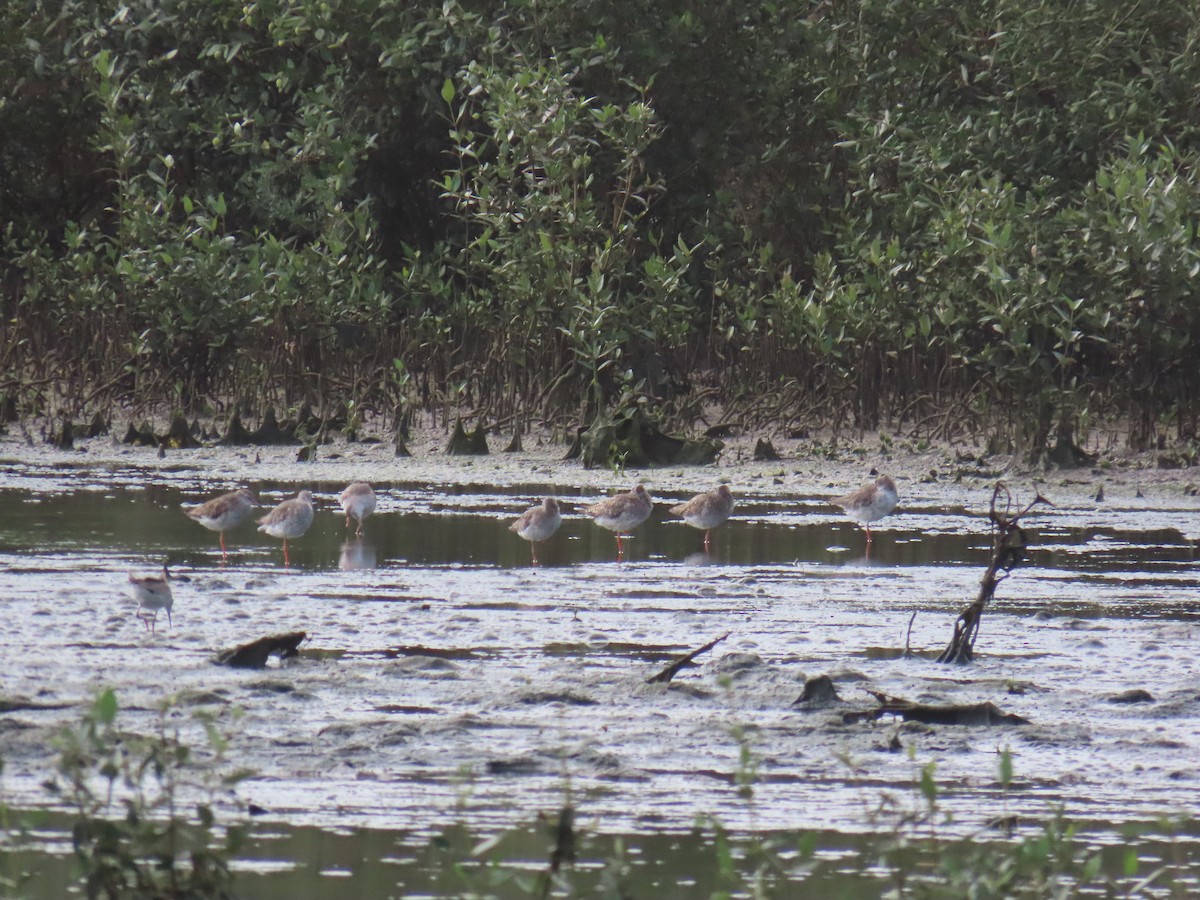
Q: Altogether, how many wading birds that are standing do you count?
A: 8